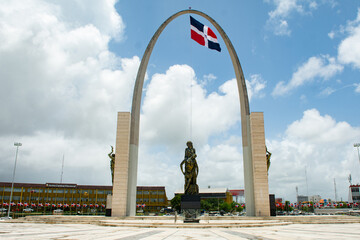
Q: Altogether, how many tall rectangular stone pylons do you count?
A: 2